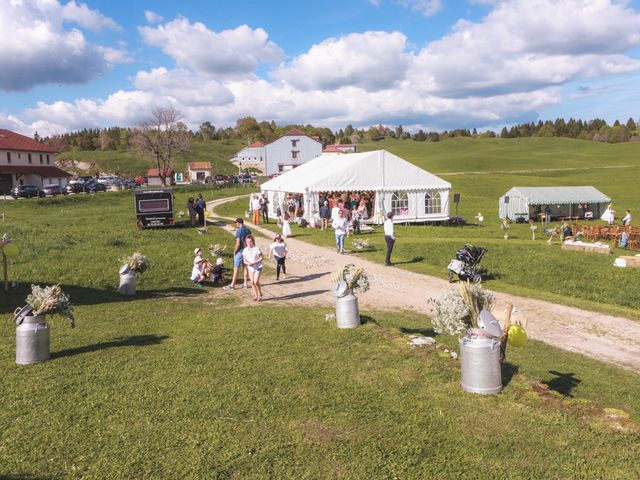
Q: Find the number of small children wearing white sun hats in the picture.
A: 3